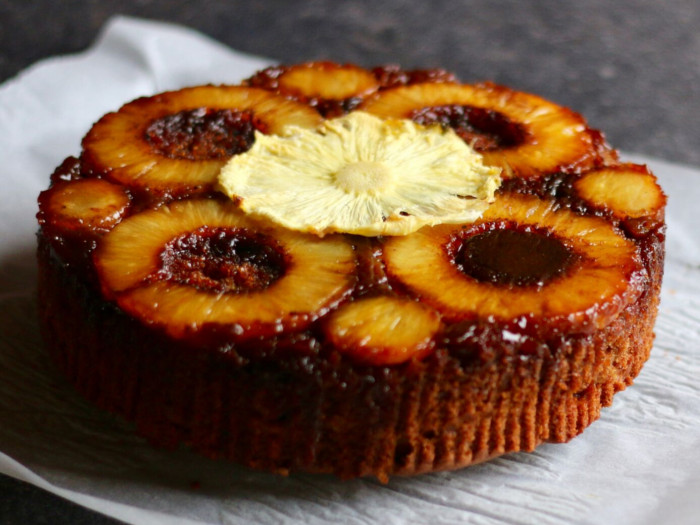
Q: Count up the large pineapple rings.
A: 4